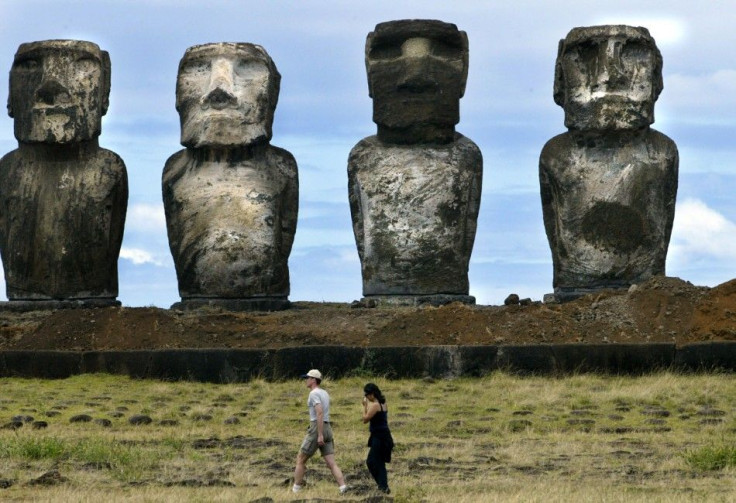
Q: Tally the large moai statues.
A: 4